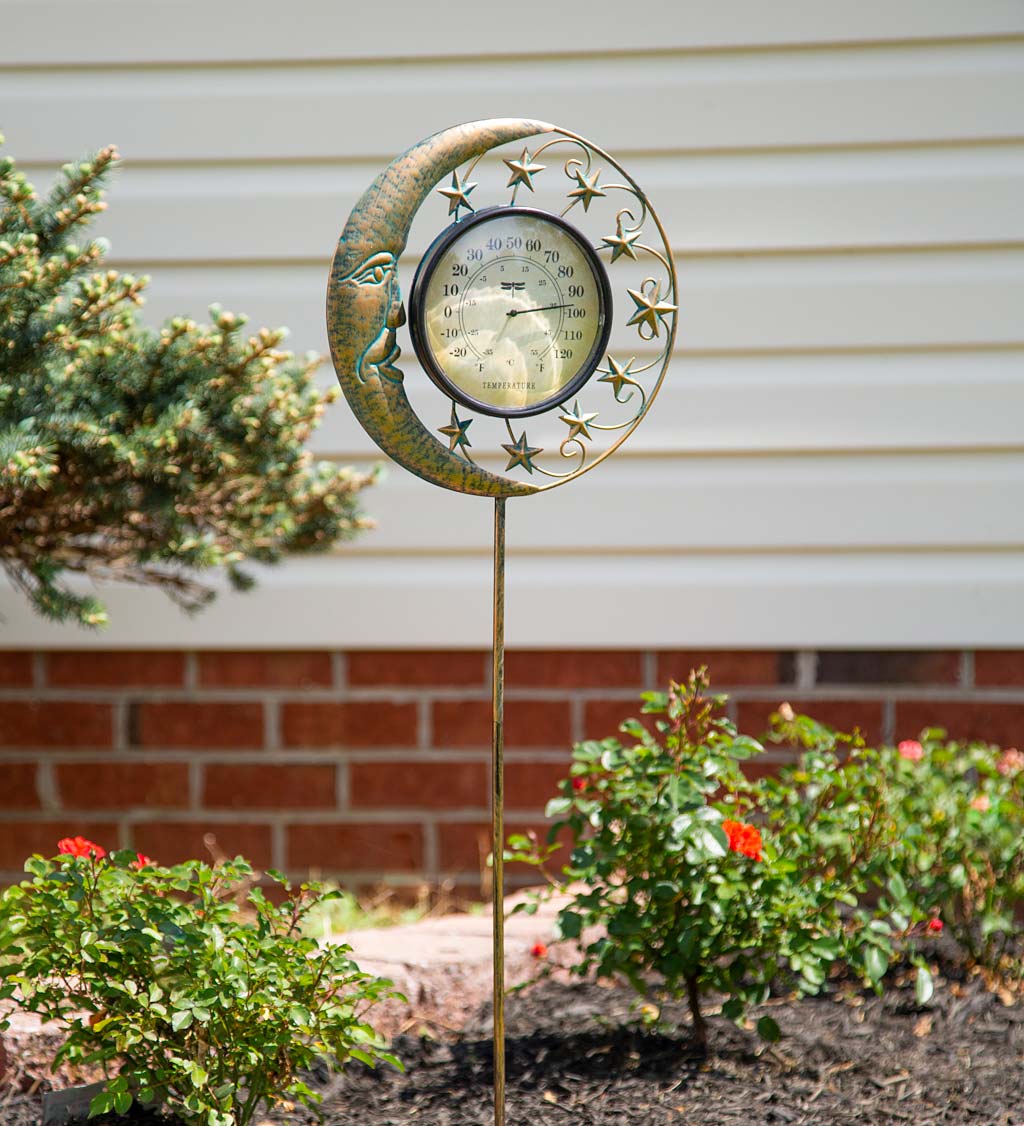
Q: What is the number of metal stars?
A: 9